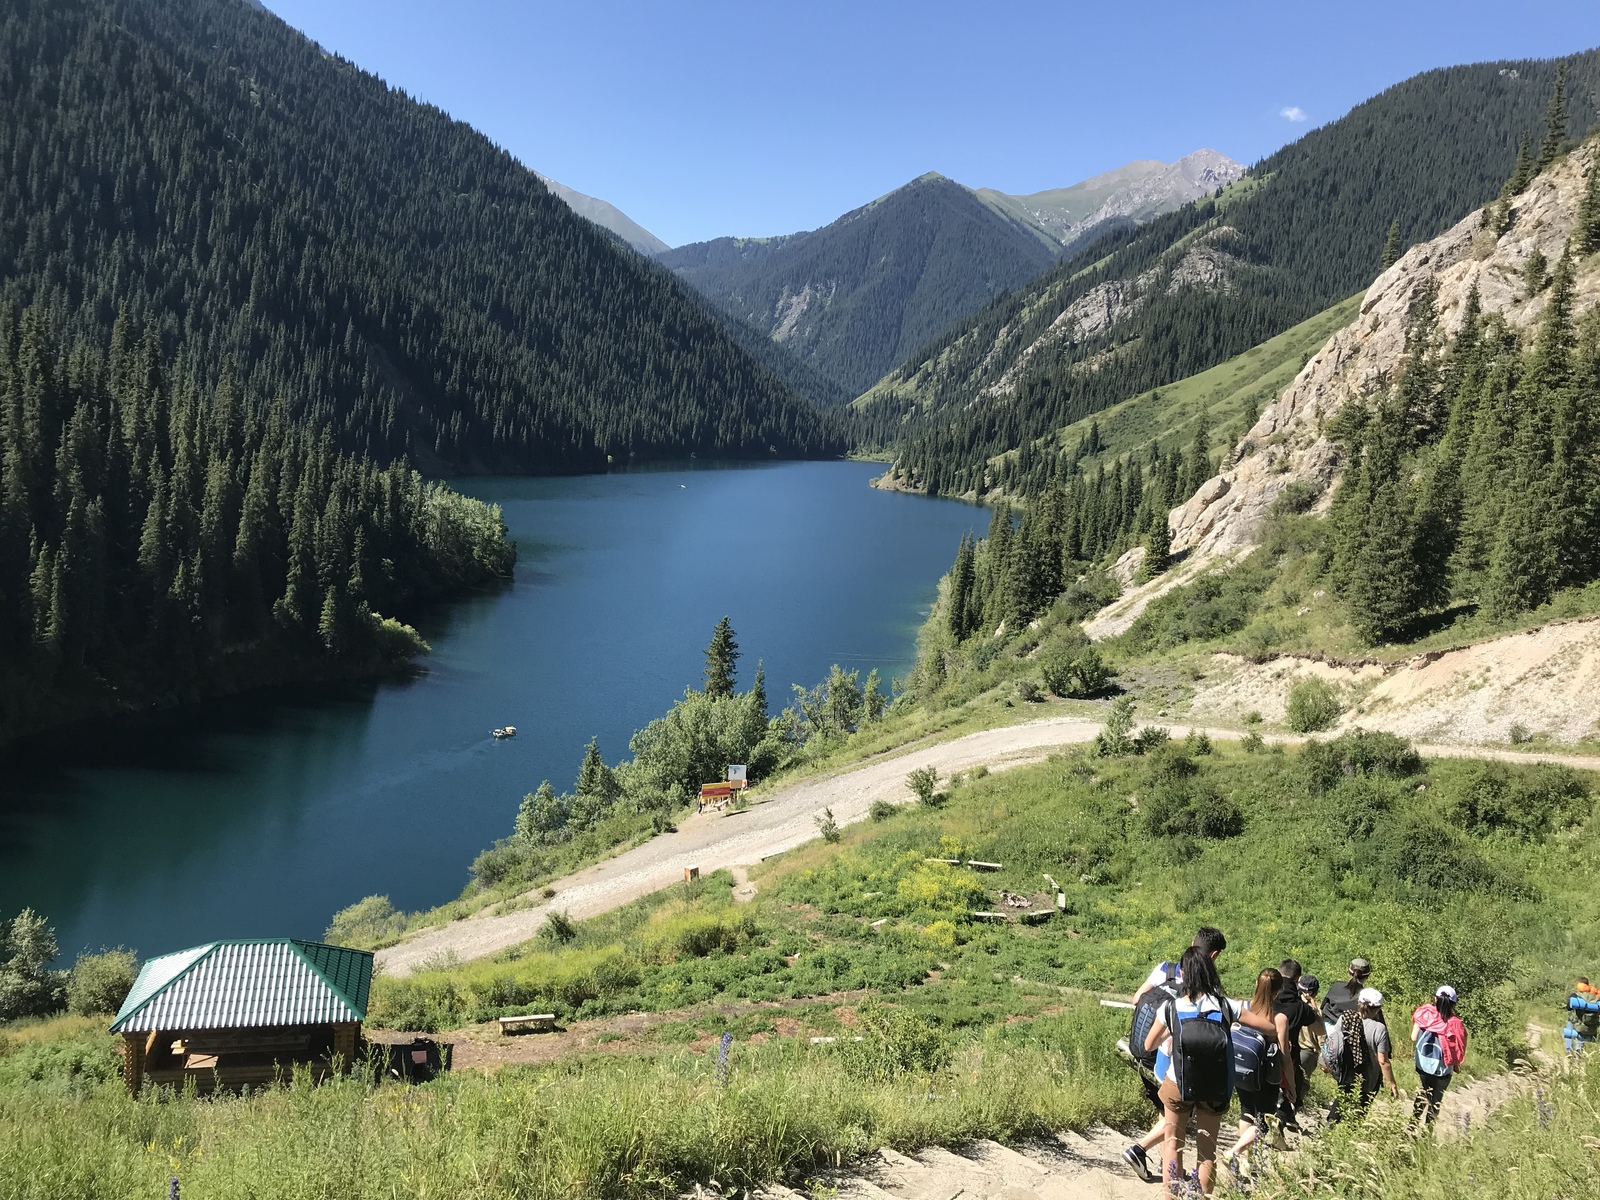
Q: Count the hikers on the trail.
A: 9